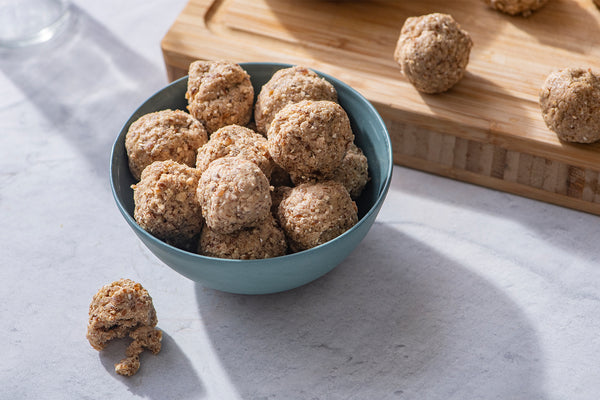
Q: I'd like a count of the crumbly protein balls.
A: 14